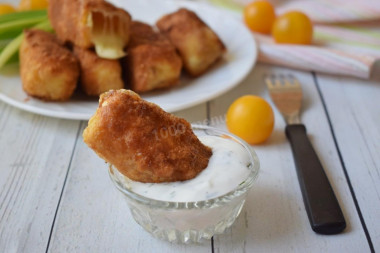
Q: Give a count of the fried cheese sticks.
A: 6